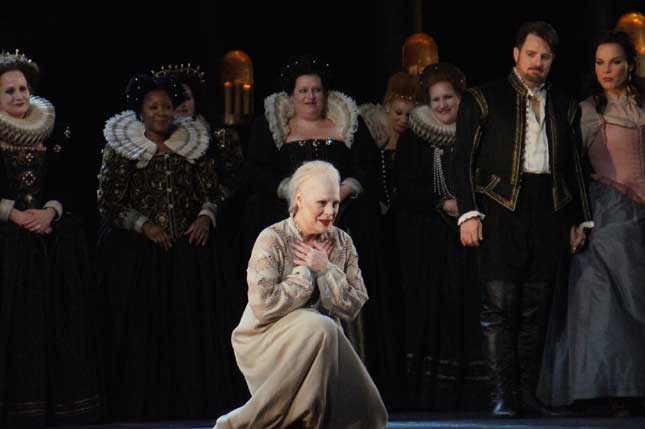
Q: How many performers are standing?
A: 8